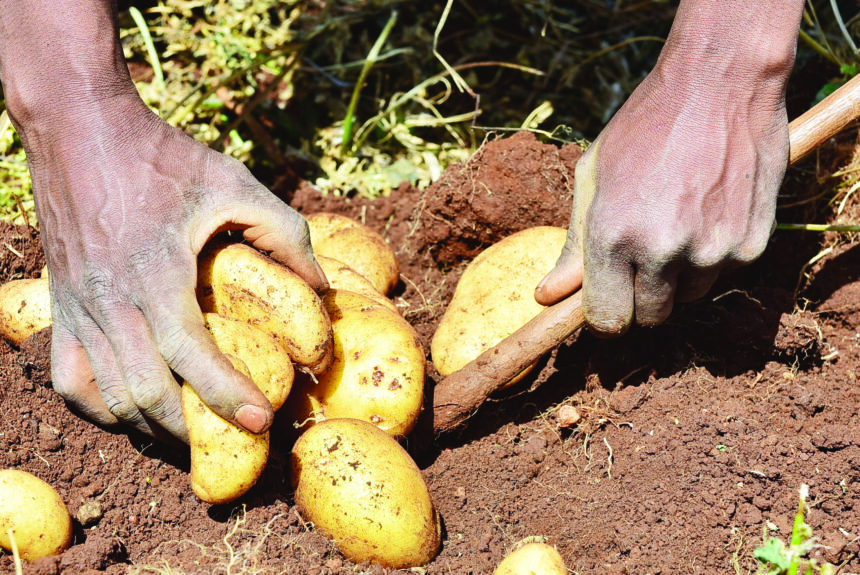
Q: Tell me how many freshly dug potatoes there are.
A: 11